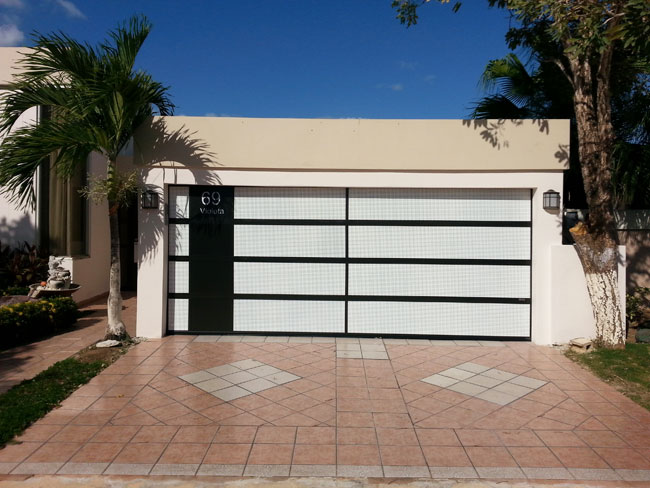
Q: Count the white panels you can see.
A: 12